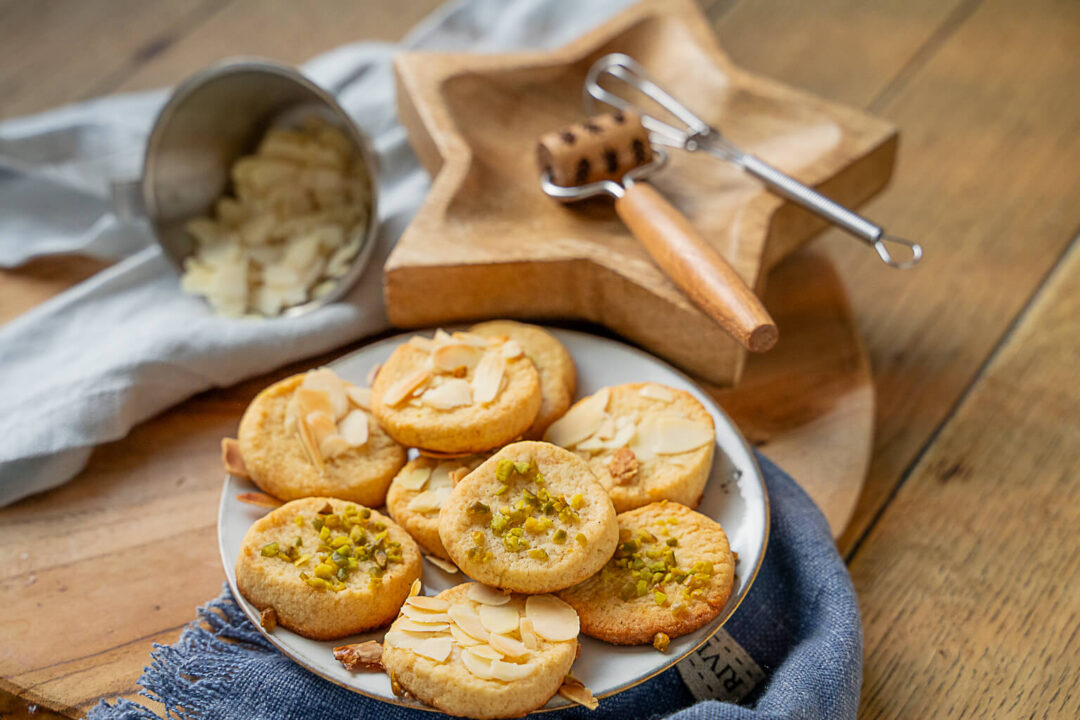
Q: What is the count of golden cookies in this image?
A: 9